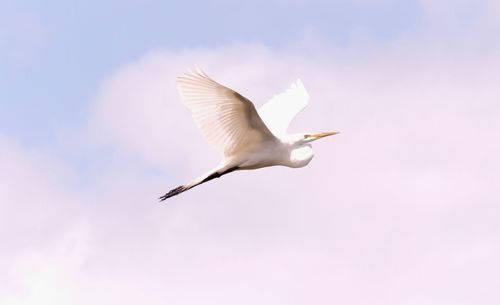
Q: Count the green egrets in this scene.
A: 0